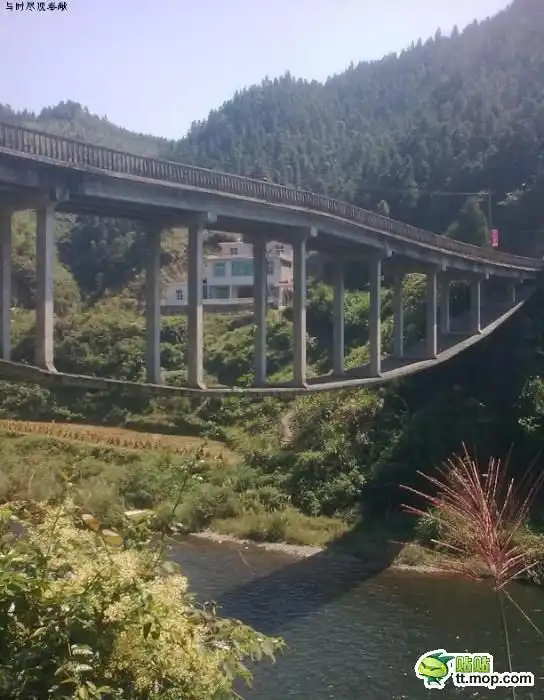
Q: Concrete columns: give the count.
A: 13